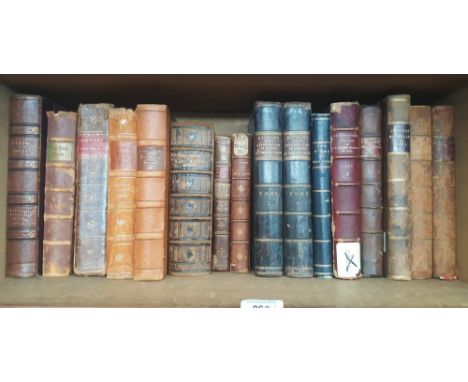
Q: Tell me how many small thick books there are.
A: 1